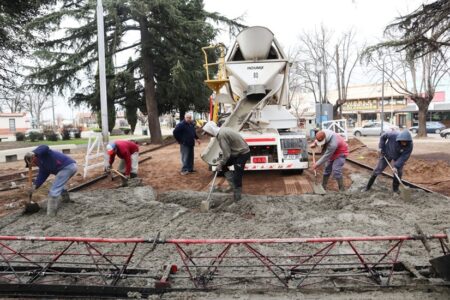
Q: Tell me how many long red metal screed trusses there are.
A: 1